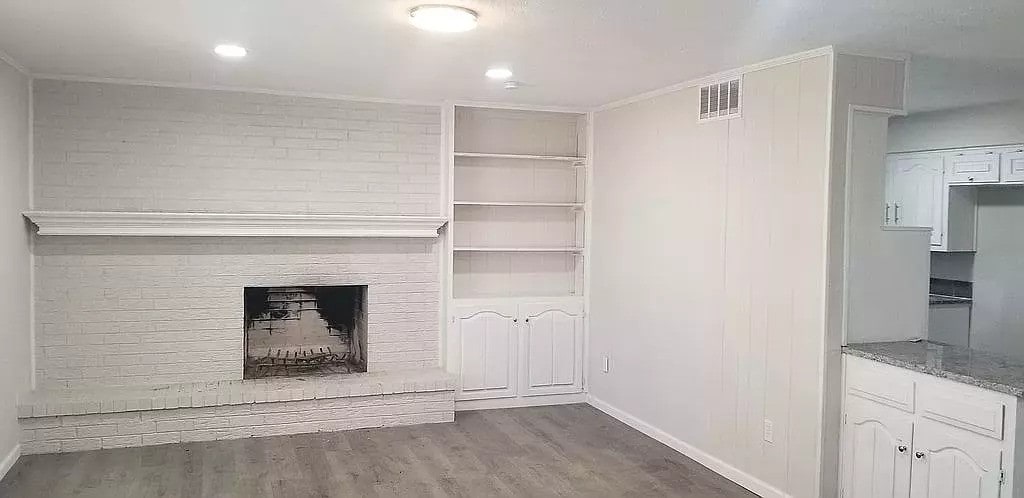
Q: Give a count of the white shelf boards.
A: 3